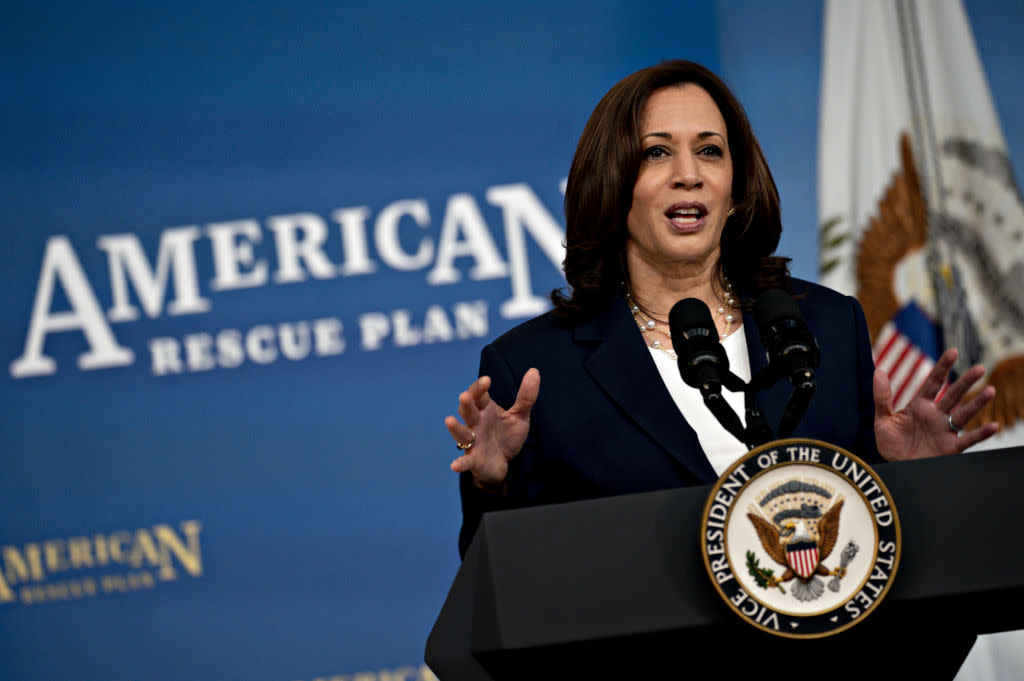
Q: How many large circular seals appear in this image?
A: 1